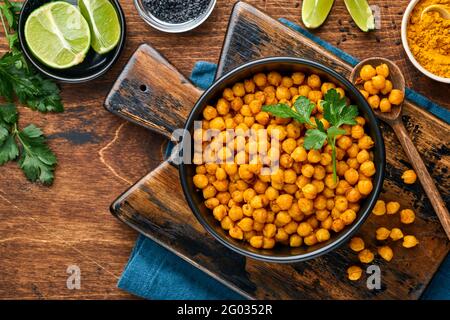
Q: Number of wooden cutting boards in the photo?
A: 1